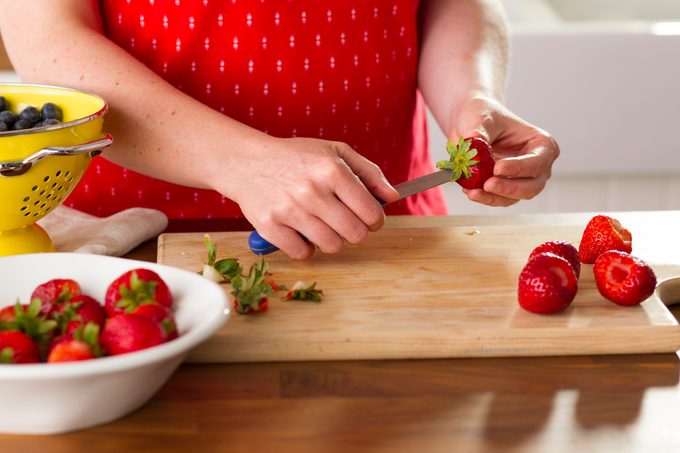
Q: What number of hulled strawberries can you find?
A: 4